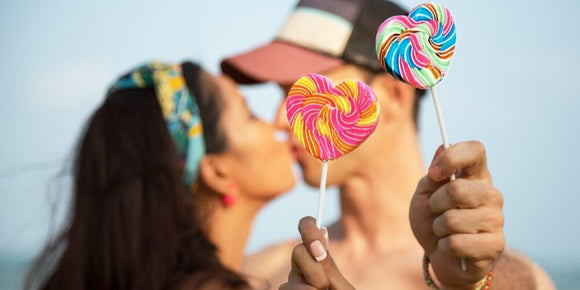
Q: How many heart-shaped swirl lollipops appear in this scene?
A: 2